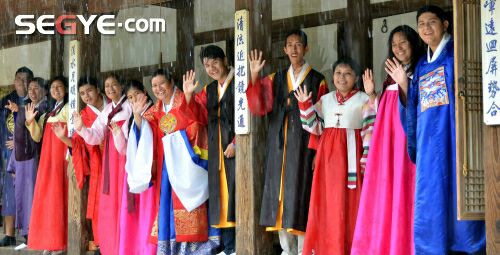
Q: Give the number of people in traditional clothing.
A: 12